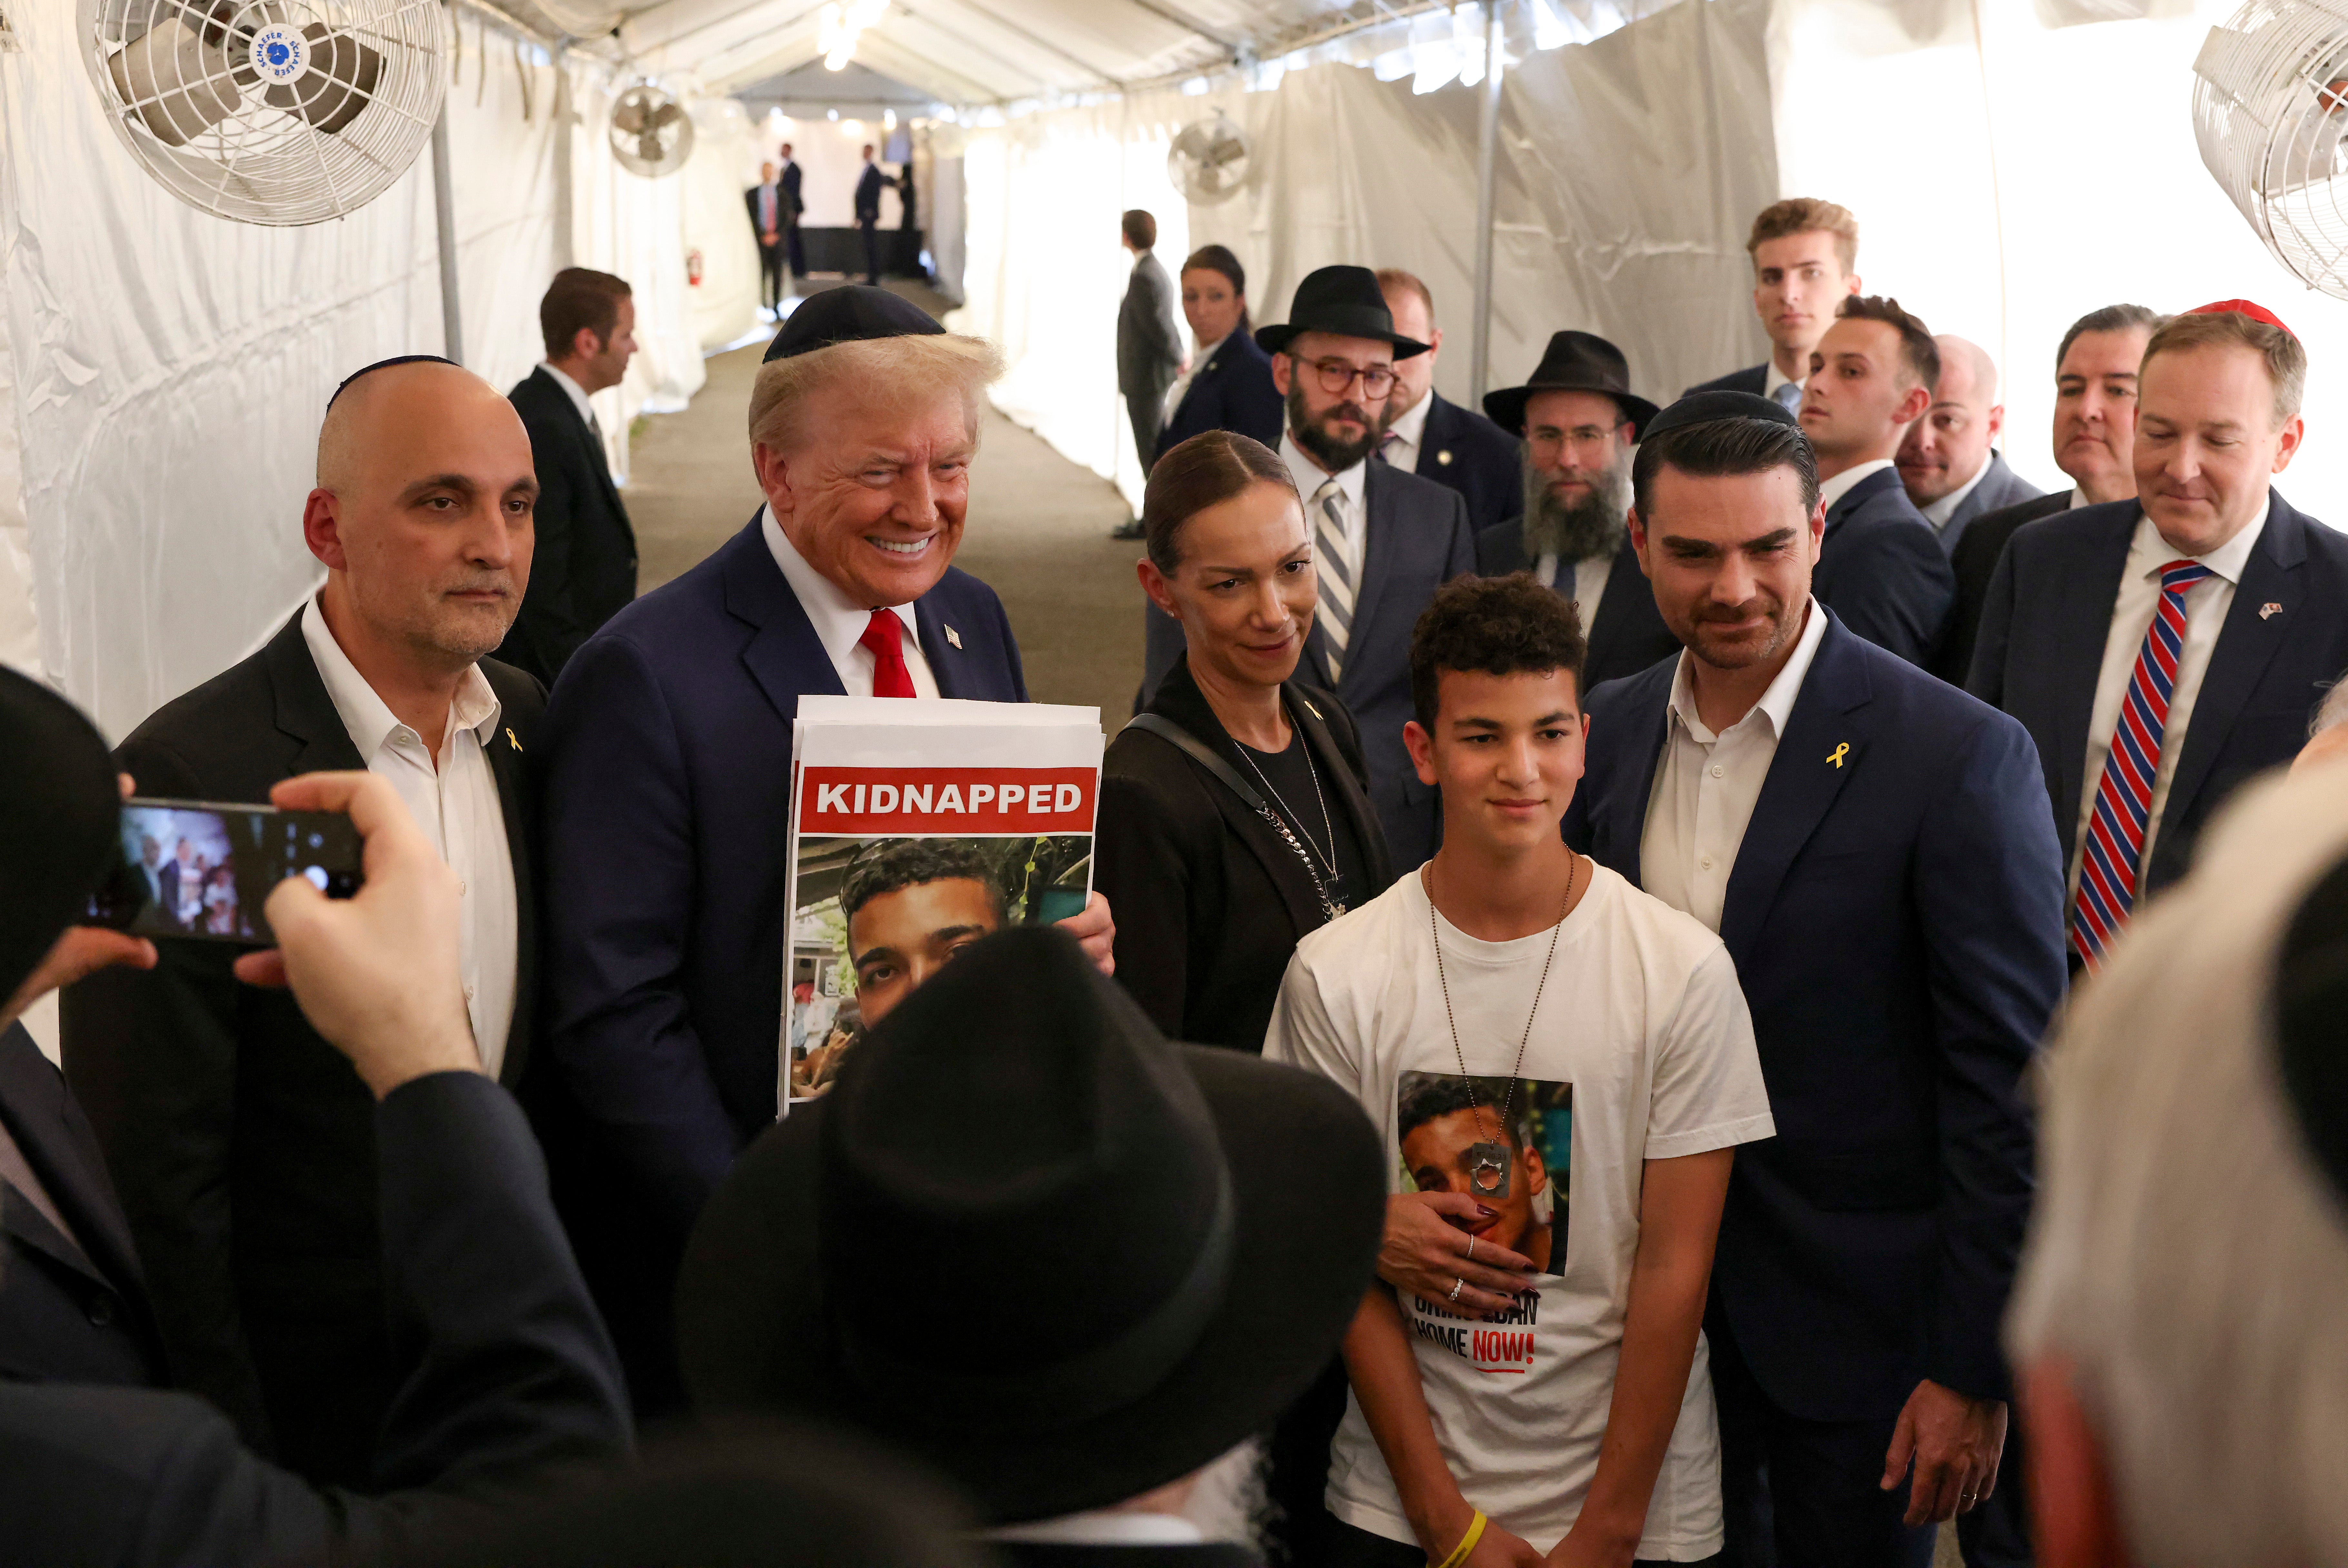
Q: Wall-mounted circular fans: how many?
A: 4